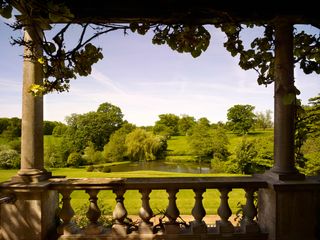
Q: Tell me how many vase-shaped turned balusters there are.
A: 8